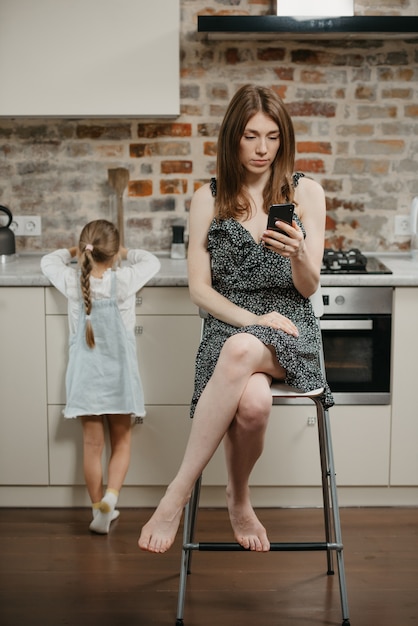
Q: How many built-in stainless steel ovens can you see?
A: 1